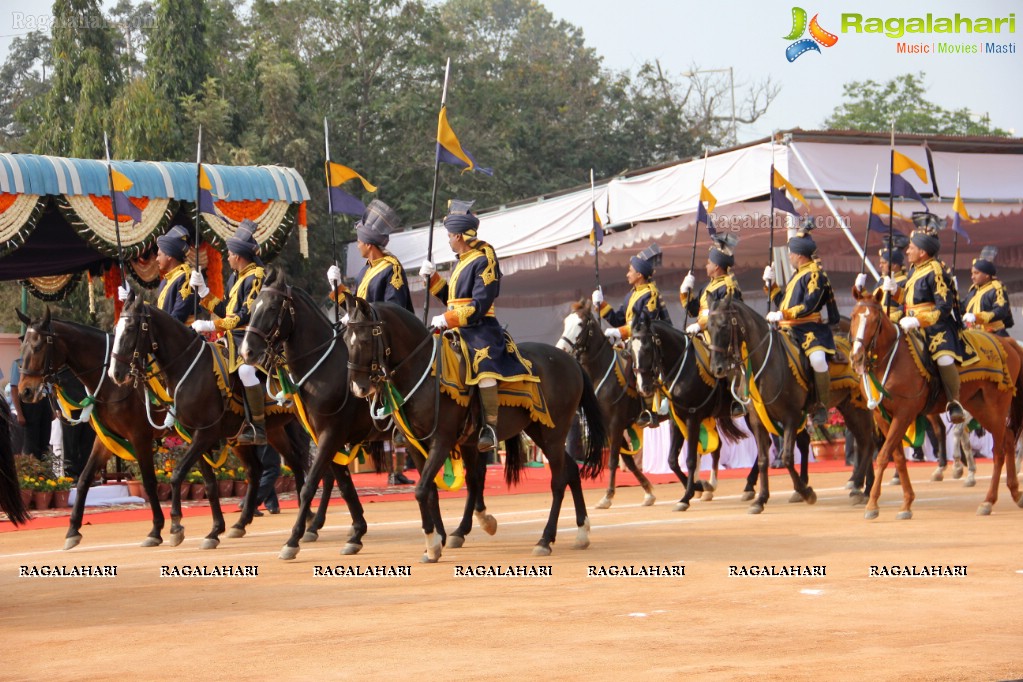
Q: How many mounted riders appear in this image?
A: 10